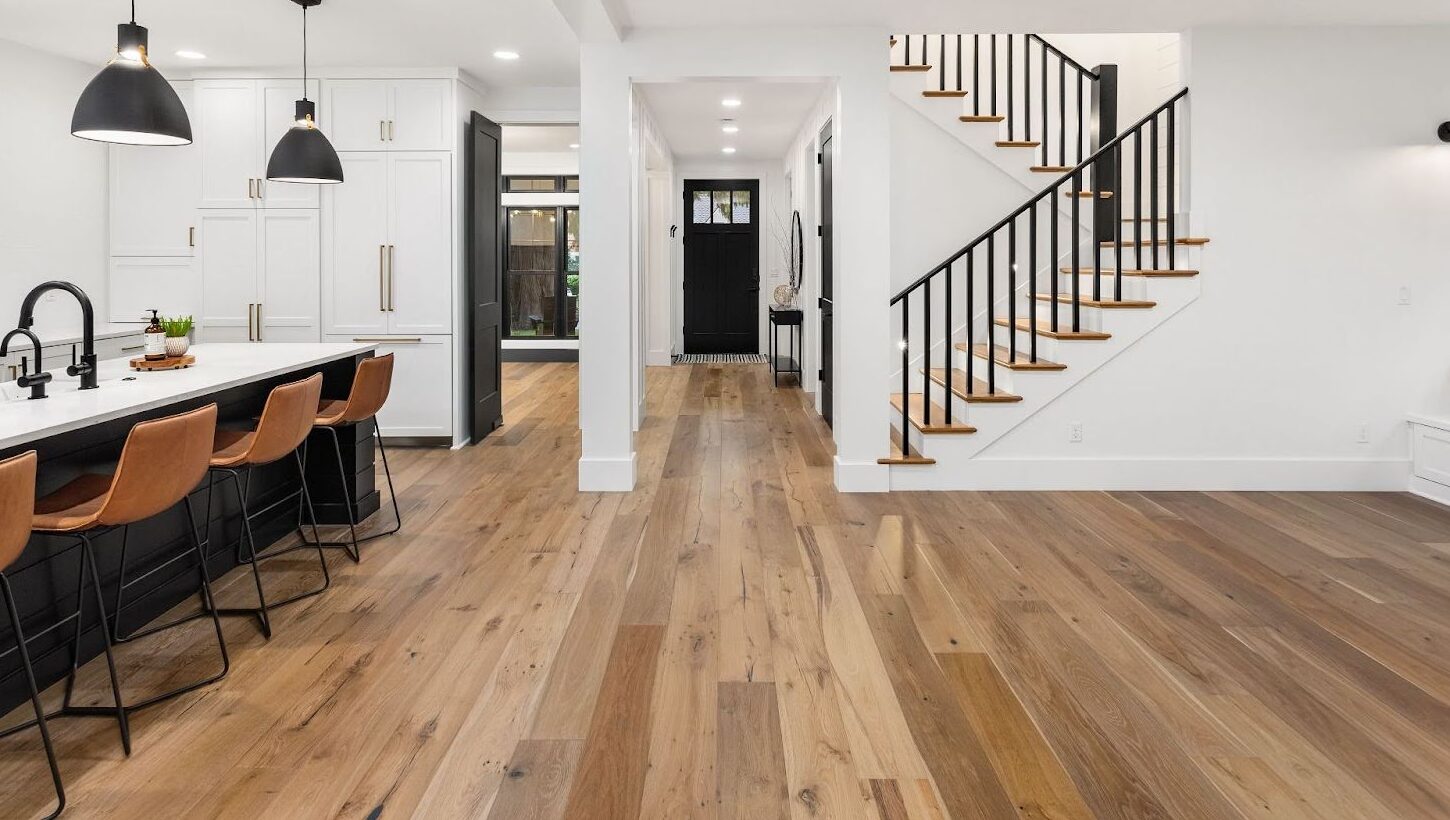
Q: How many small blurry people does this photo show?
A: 0